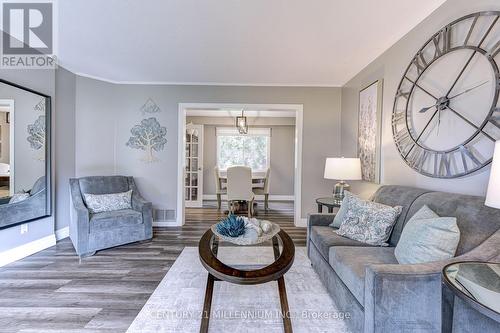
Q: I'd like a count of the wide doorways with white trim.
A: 1